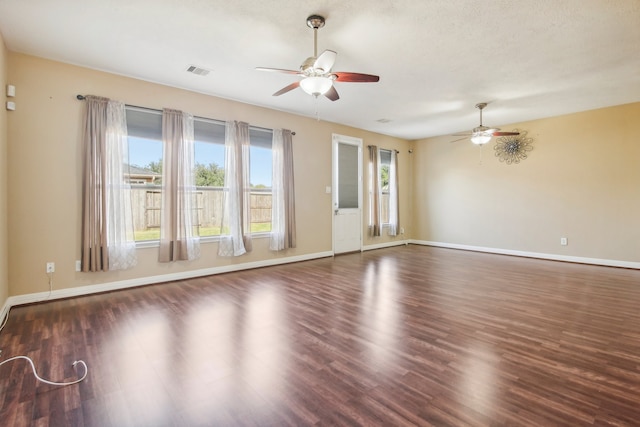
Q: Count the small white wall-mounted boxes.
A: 2